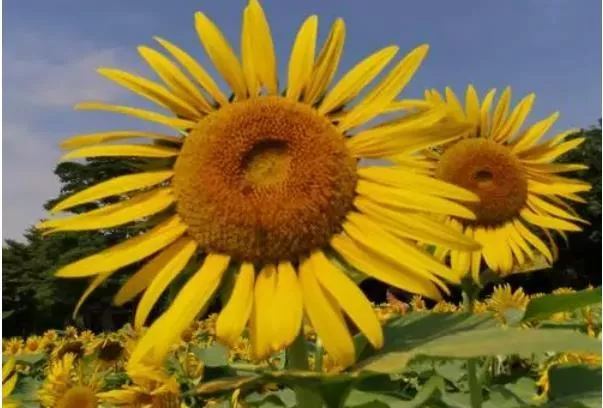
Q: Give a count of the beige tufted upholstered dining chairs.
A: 0